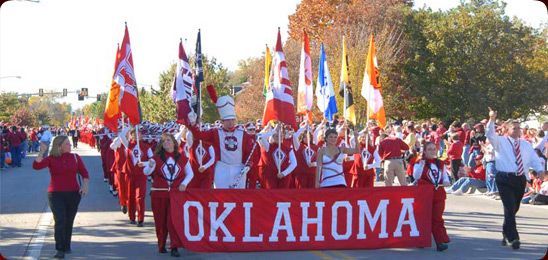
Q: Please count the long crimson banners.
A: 1